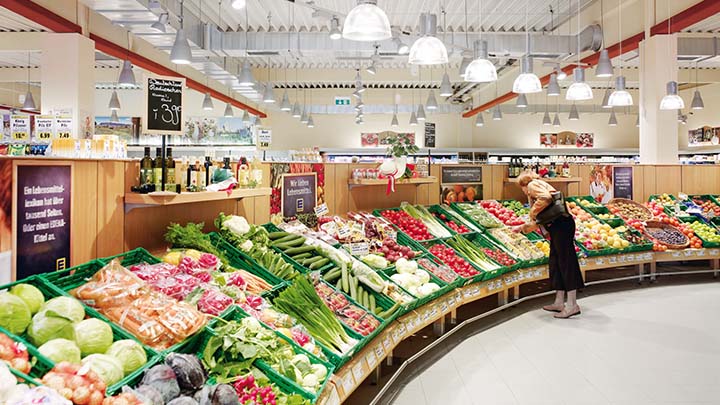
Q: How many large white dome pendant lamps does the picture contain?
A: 7